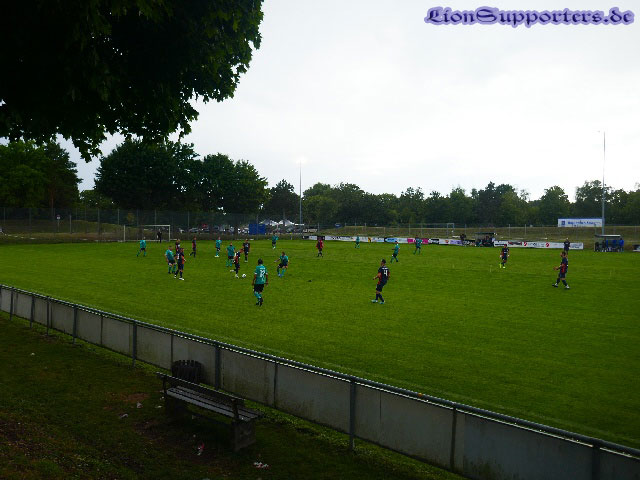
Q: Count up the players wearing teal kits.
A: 10